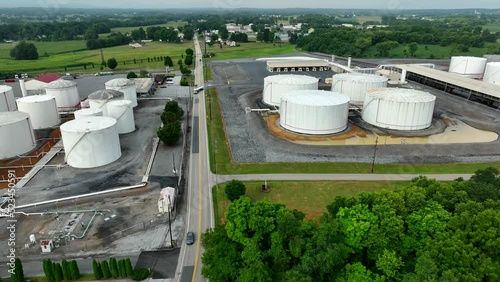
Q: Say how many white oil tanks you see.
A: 15